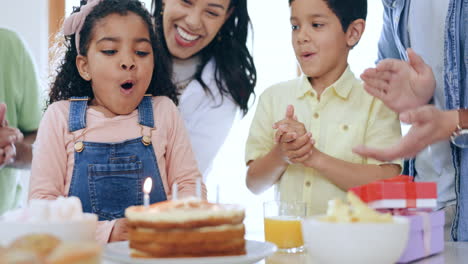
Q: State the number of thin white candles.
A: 4